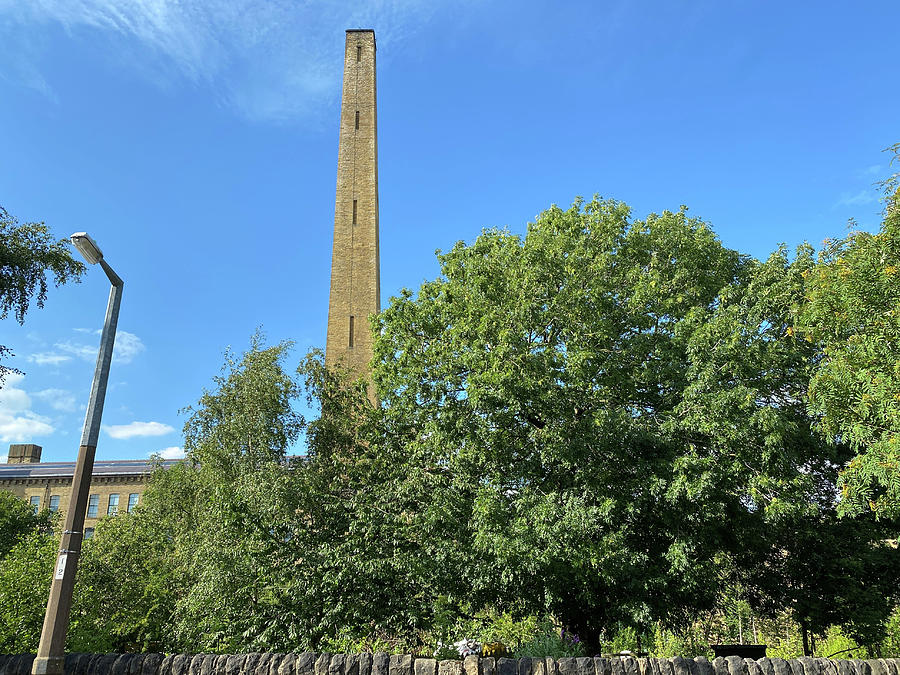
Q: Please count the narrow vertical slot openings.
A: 4